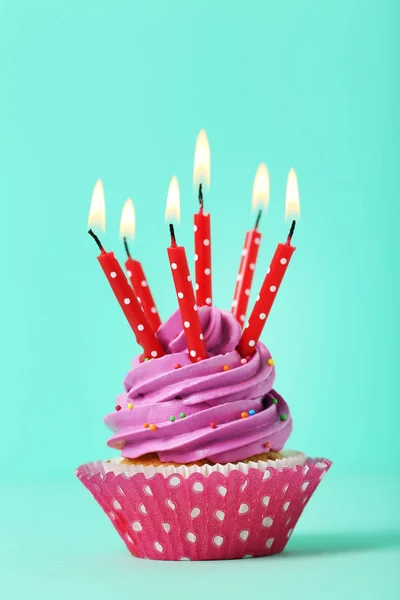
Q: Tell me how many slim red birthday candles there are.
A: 6